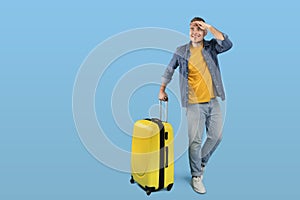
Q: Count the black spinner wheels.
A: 3